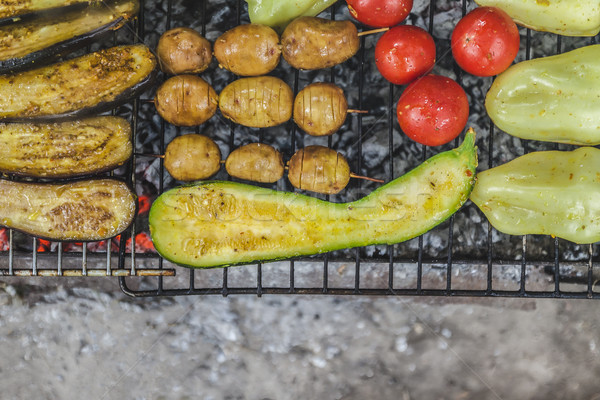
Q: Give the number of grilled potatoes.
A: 9